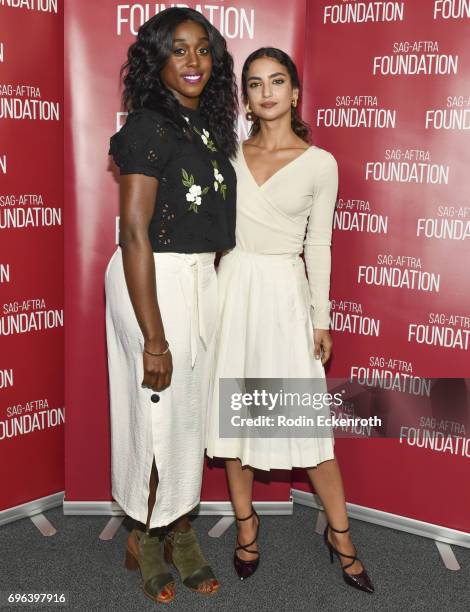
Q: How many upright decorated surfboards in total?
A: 0